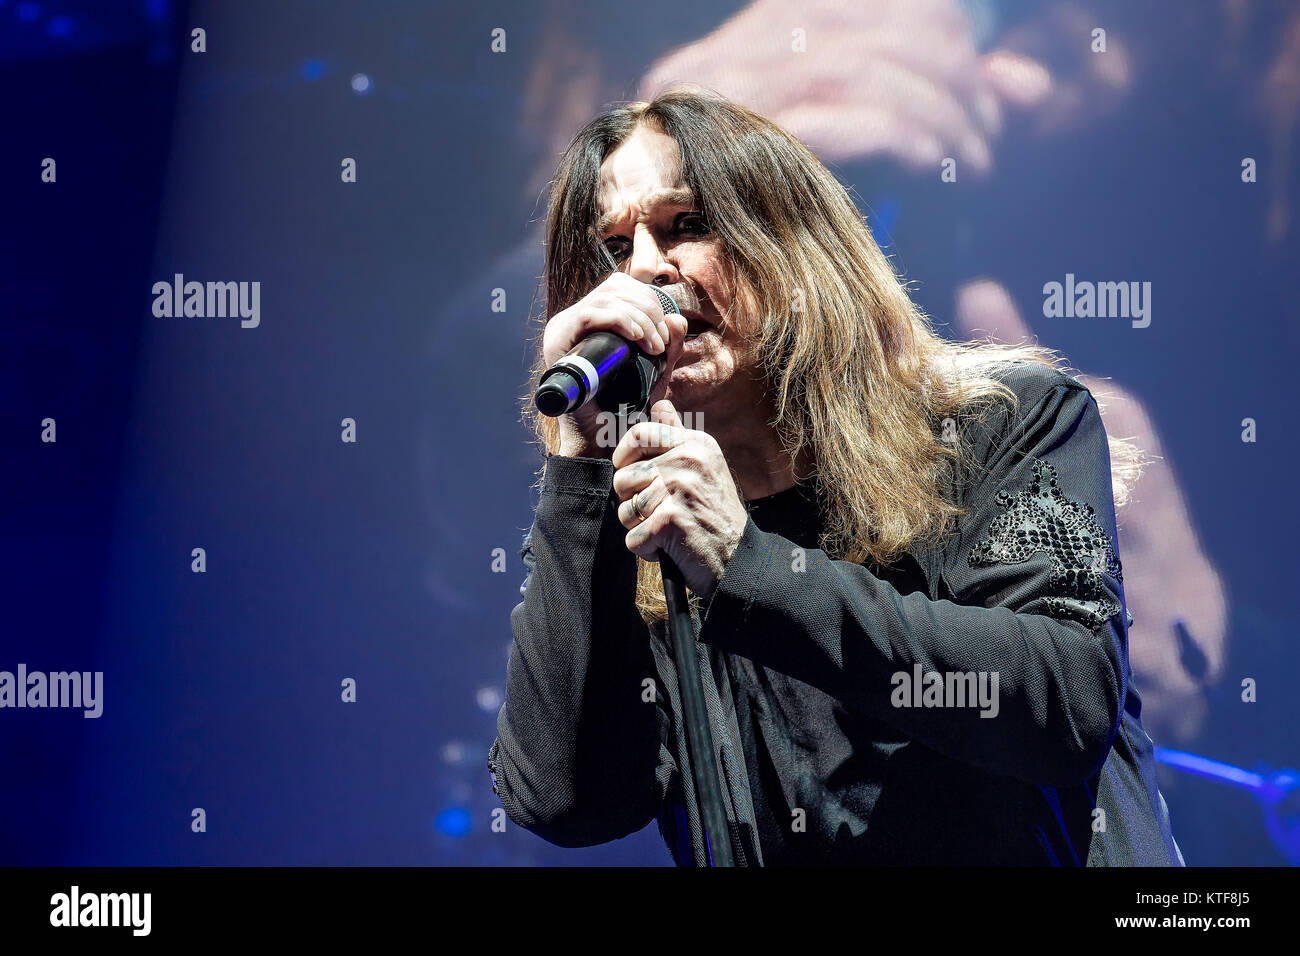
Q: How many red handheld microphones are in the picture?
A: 0